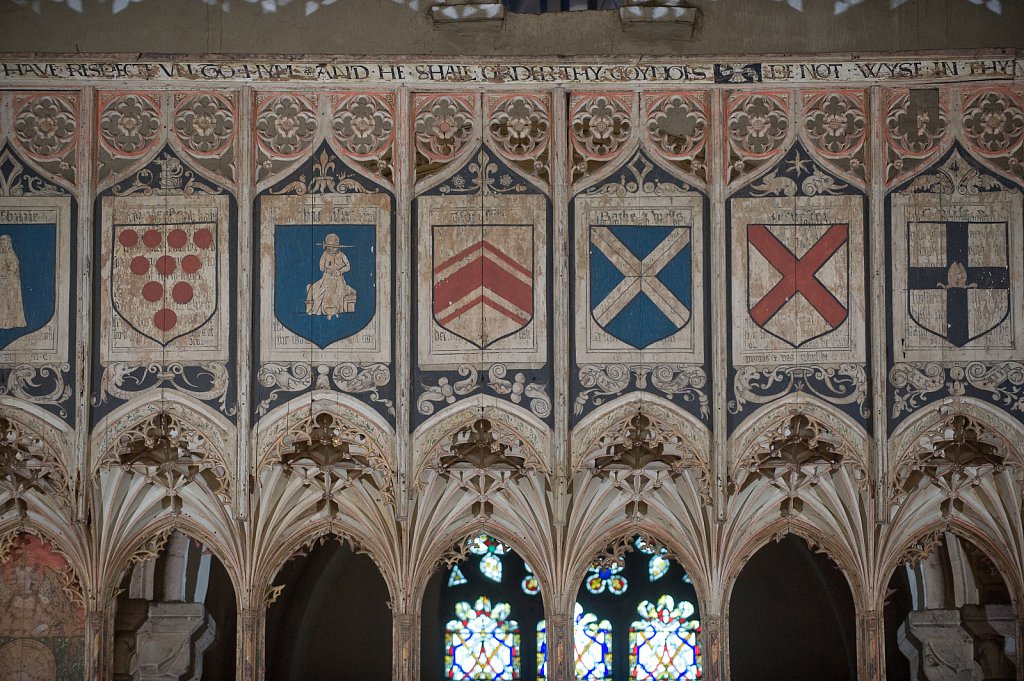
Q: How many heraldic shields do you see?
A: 7